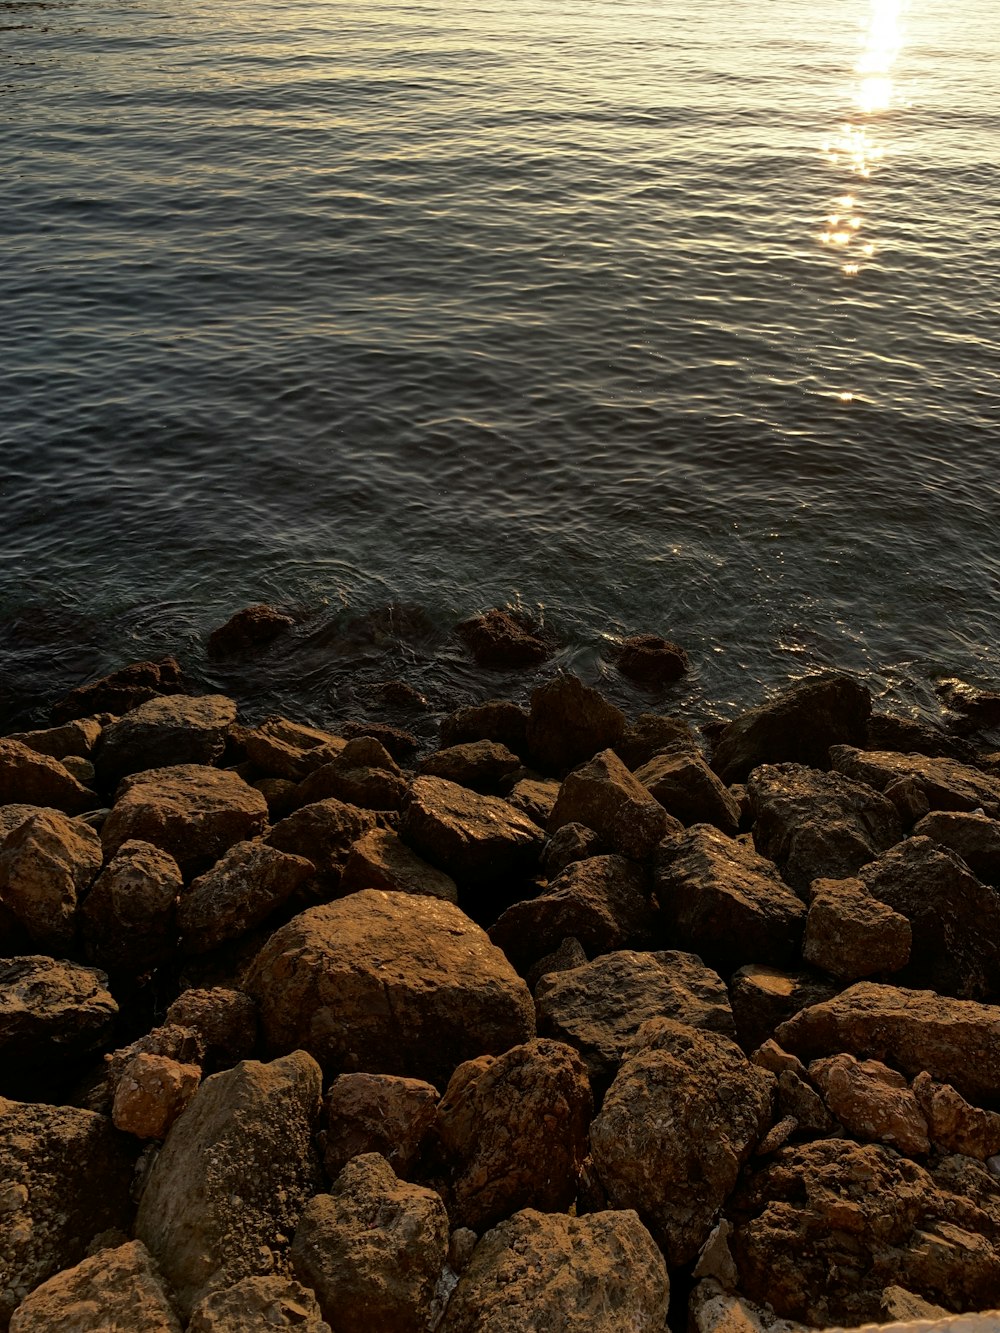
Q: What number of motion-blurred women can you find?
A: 0